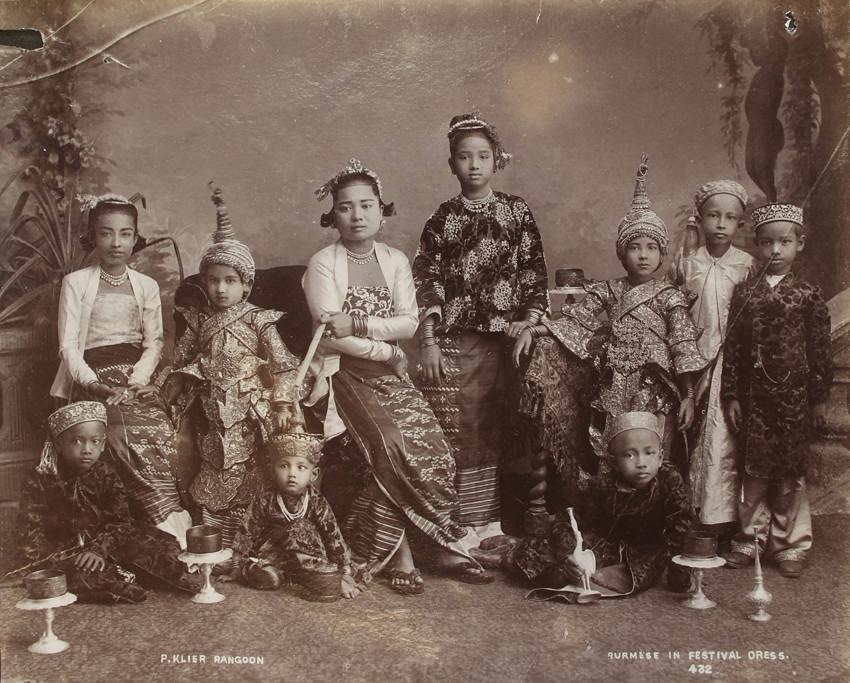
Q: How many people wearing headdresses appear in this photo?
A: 10